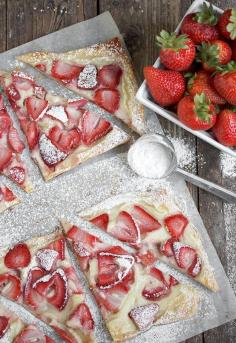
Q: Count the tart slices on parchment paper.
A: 8